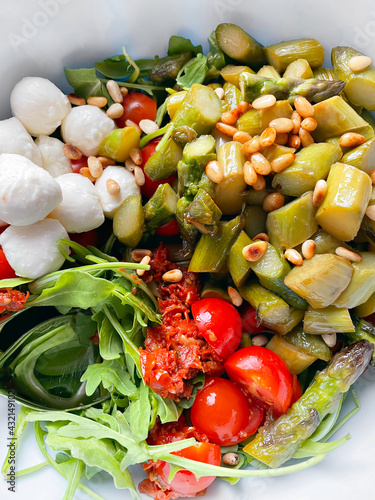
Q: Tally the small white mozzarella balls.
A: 8